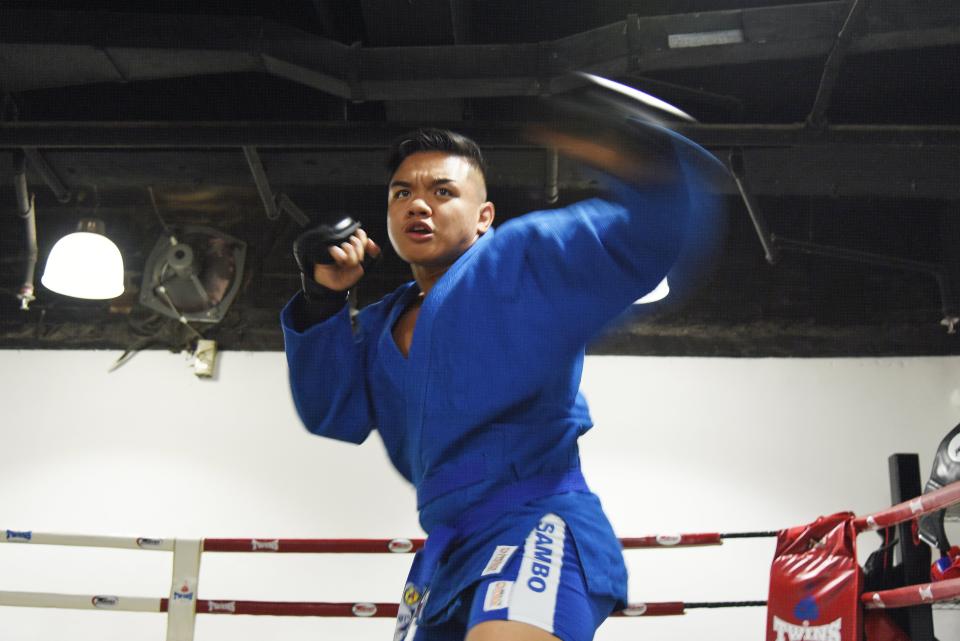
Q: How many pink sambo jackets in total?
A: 0